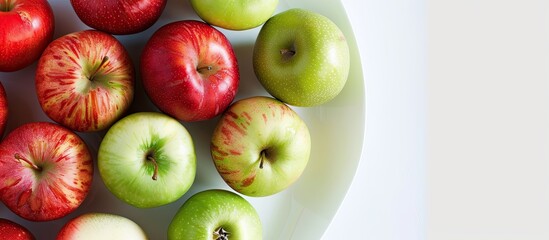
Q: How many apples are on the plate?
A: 13